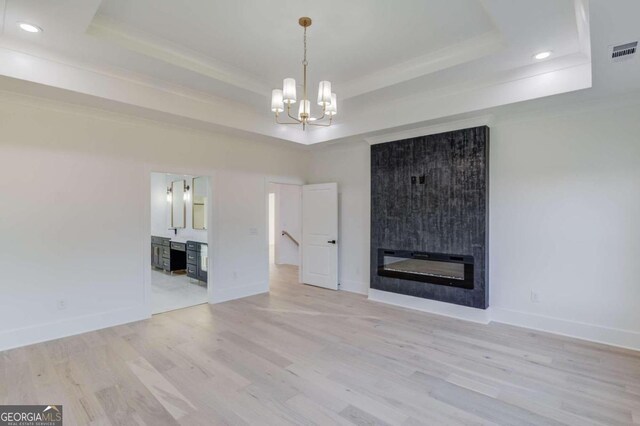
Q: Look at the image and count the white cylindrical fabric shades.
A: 5